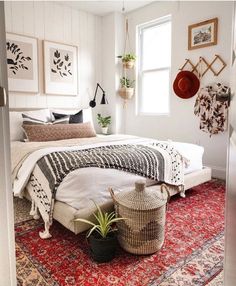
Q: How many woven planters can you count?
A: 2